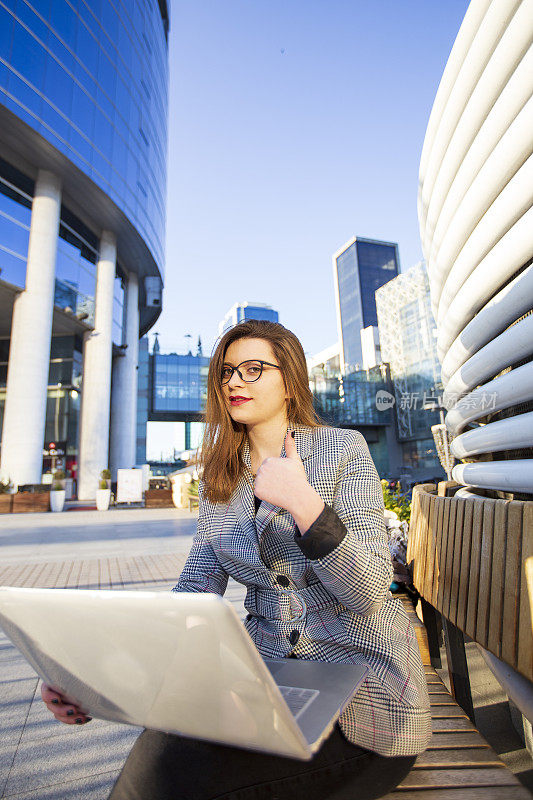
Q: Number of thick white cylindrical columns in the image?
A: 3